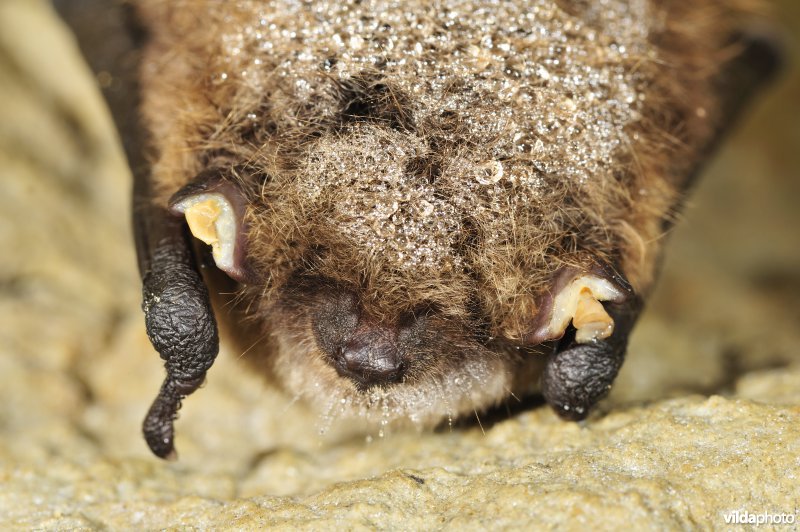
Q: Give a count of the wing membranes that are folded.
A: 2